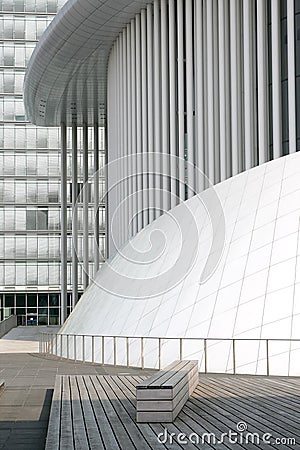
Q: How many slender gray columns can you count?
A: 4